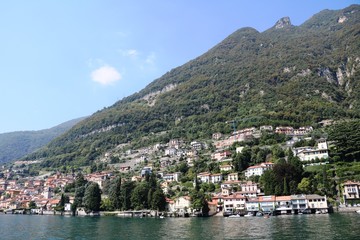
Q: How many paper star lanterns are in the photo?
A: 0